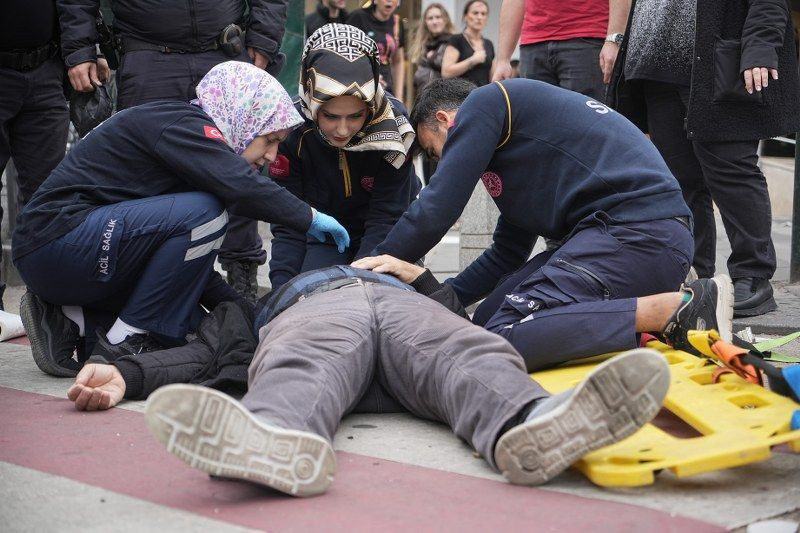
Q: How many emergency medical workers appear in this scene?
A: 3